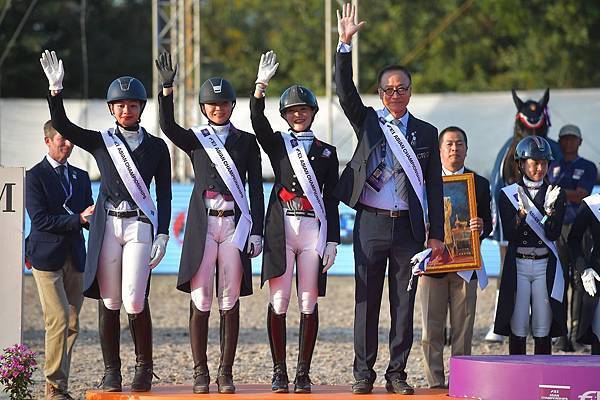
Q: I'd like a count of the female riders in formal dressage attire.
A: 4